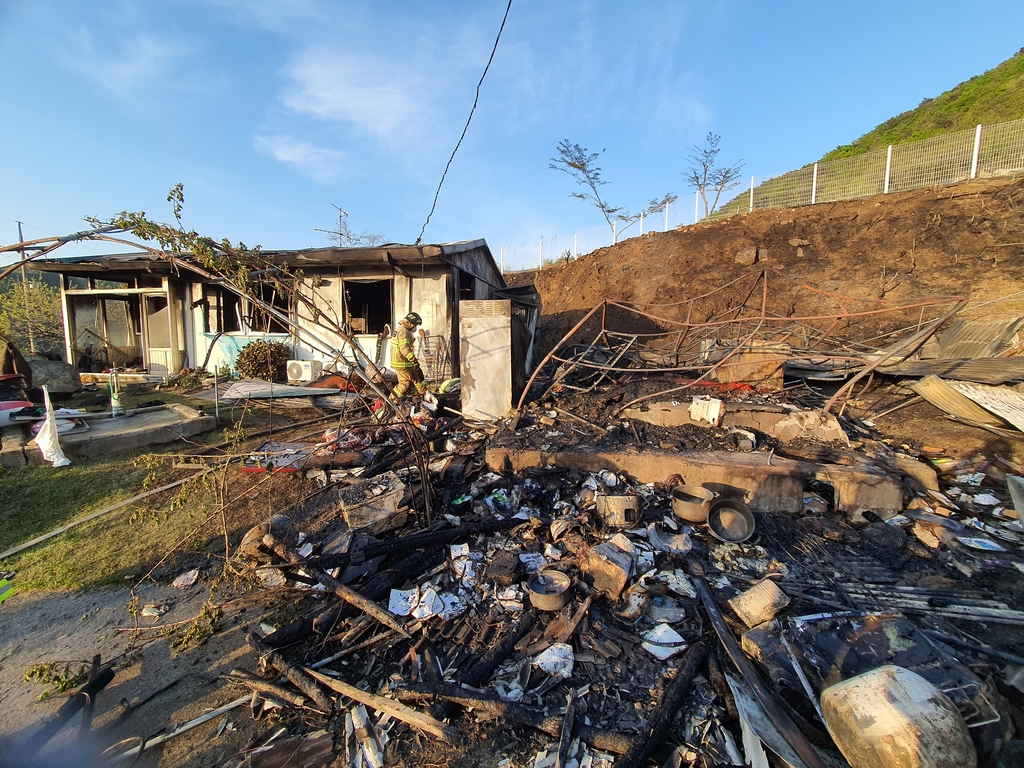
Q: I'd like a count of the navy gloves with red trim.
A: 0